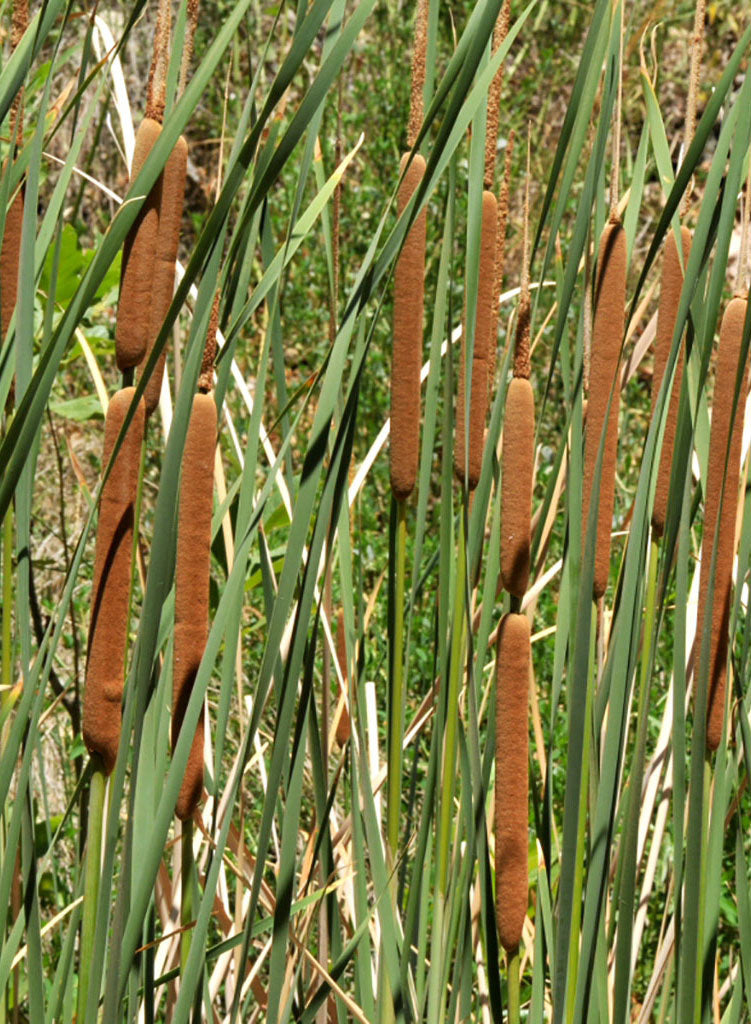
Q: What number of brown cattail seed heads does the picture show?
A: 13